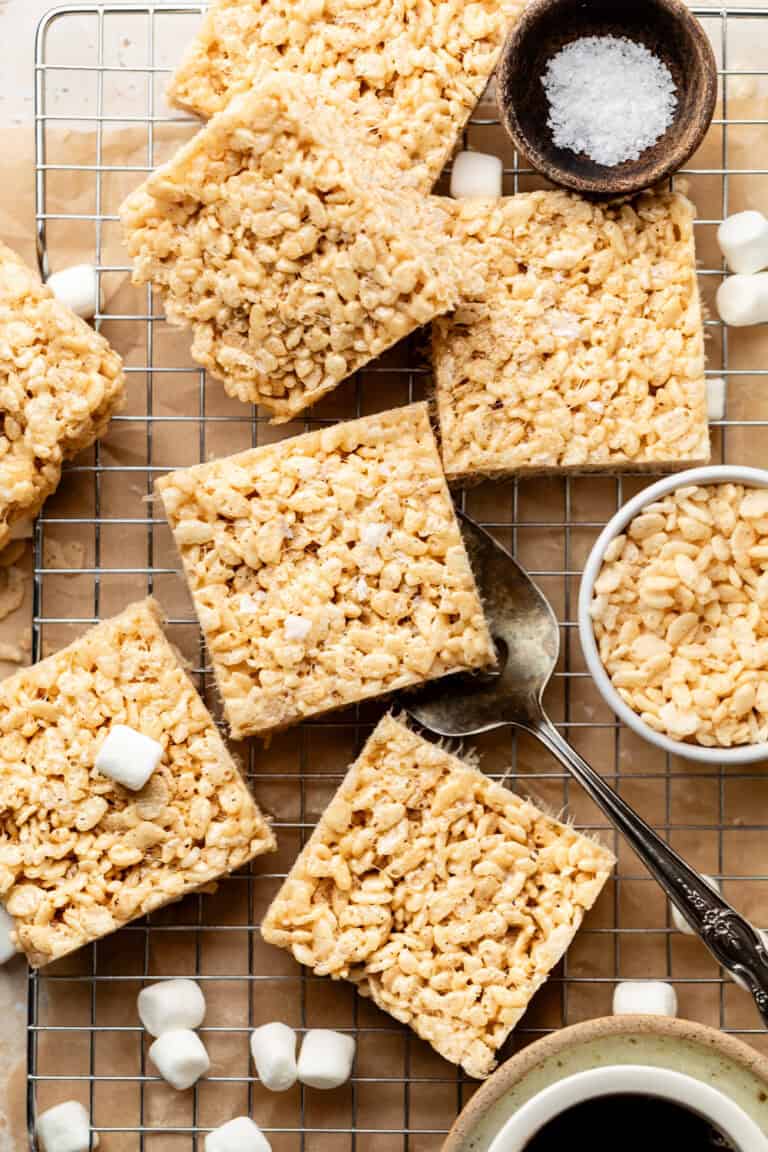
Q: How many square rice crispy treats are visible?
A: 7